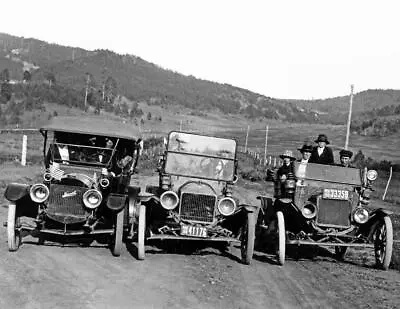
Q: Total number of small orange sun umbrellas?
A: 0